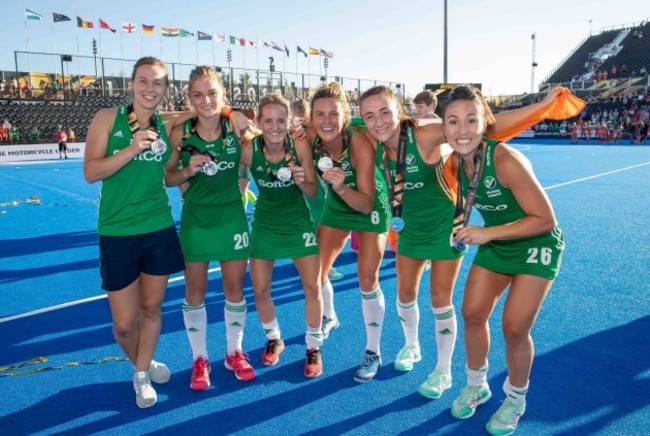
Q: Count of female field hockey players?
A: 6